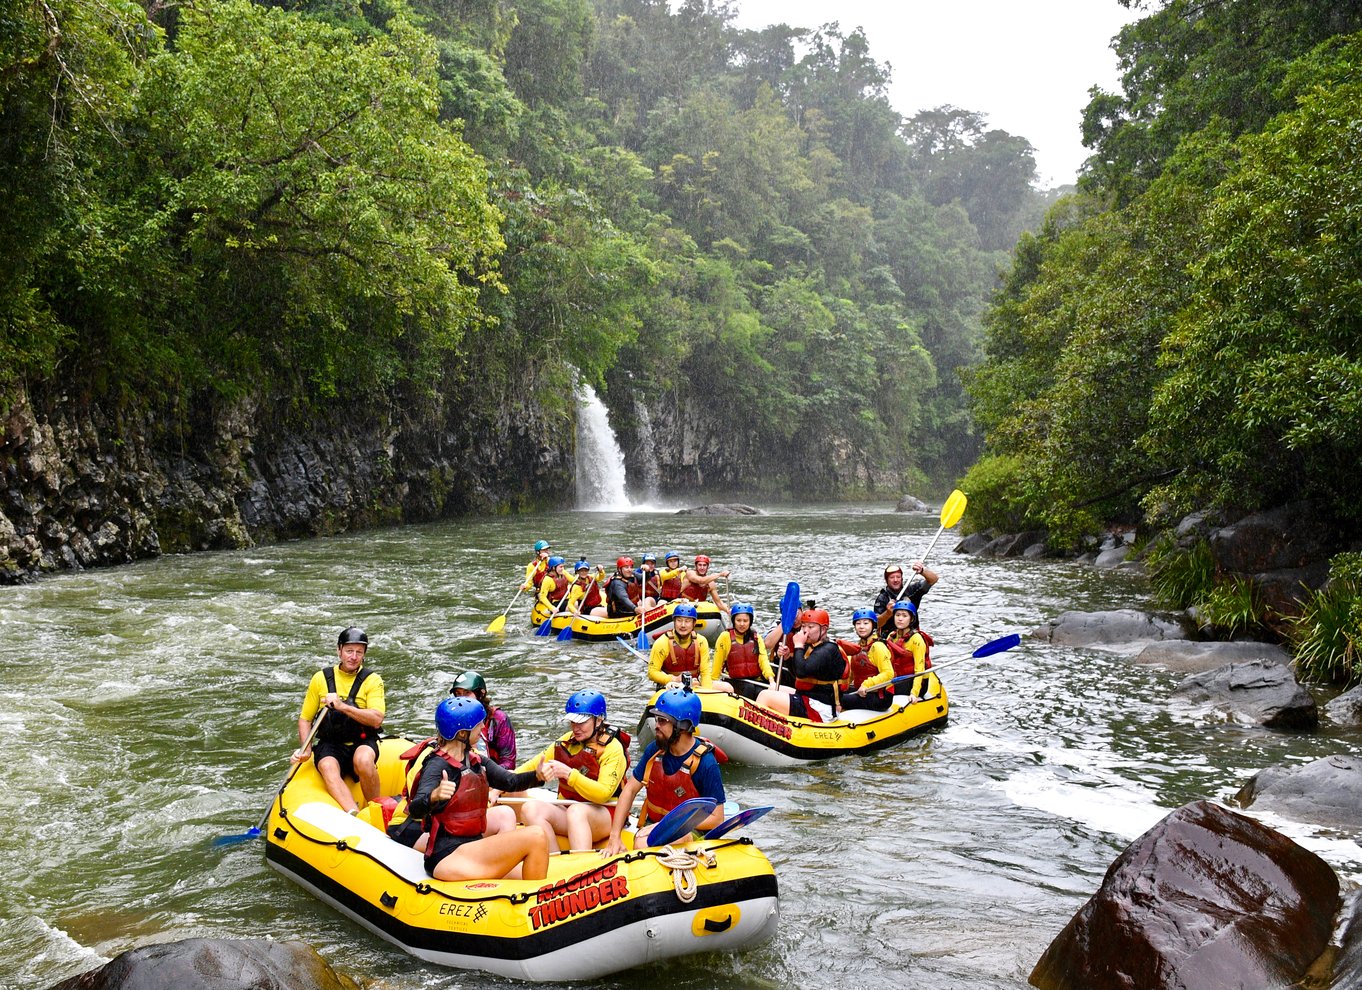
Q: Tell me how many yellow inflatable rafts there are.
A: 3